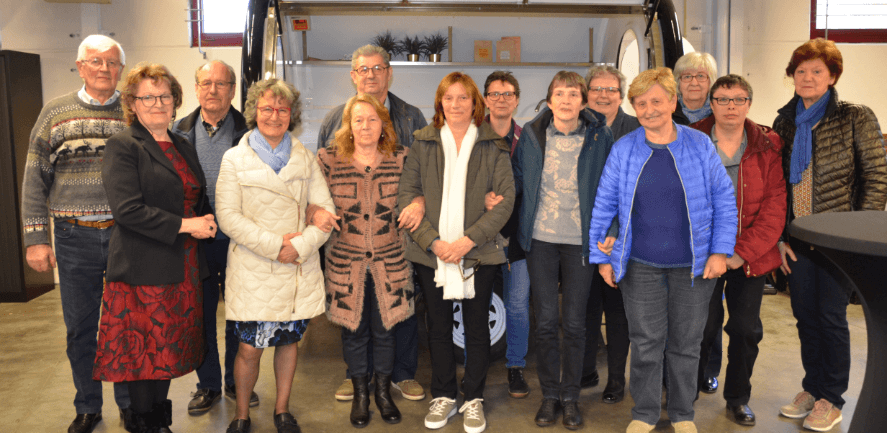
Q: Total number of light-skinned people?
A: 14